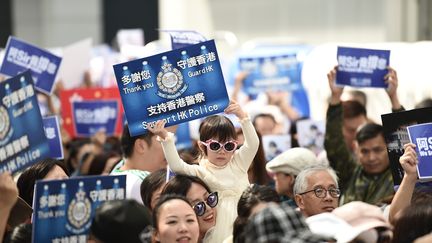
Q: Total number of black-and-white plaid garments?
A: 1